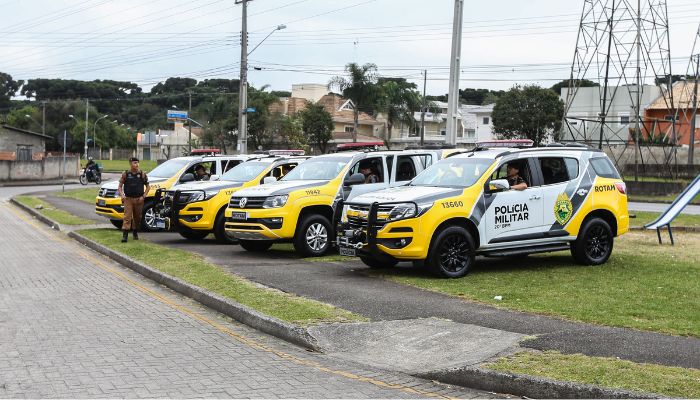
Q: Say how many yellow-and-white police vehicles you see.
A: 4